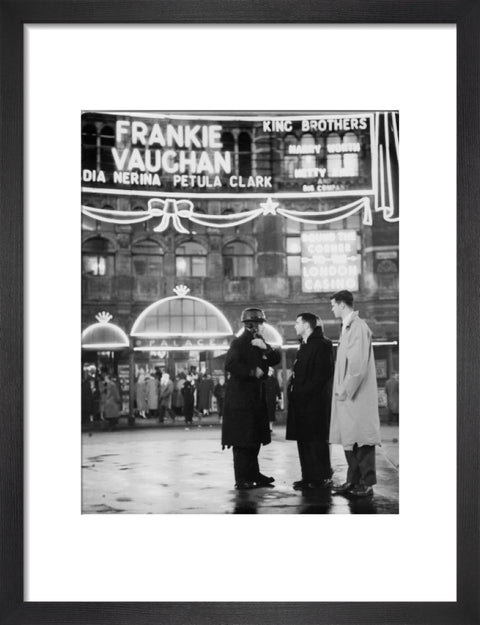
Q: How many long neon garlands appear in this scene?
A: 3